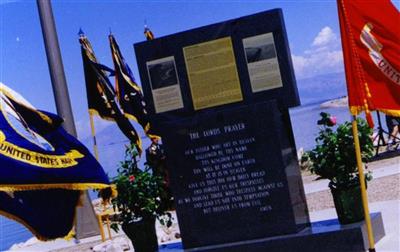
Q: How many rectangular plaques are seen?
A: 3